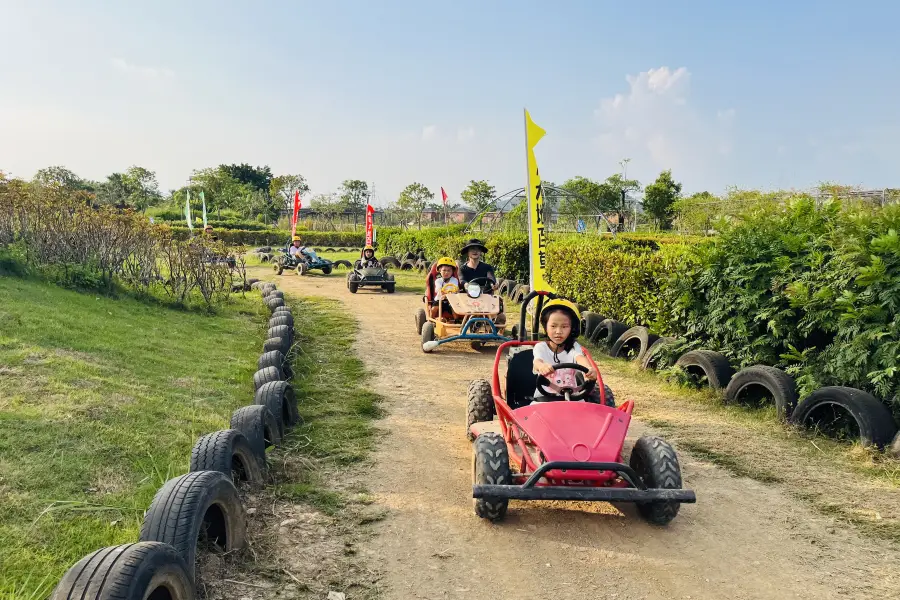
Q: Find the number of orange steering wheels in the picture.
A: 1